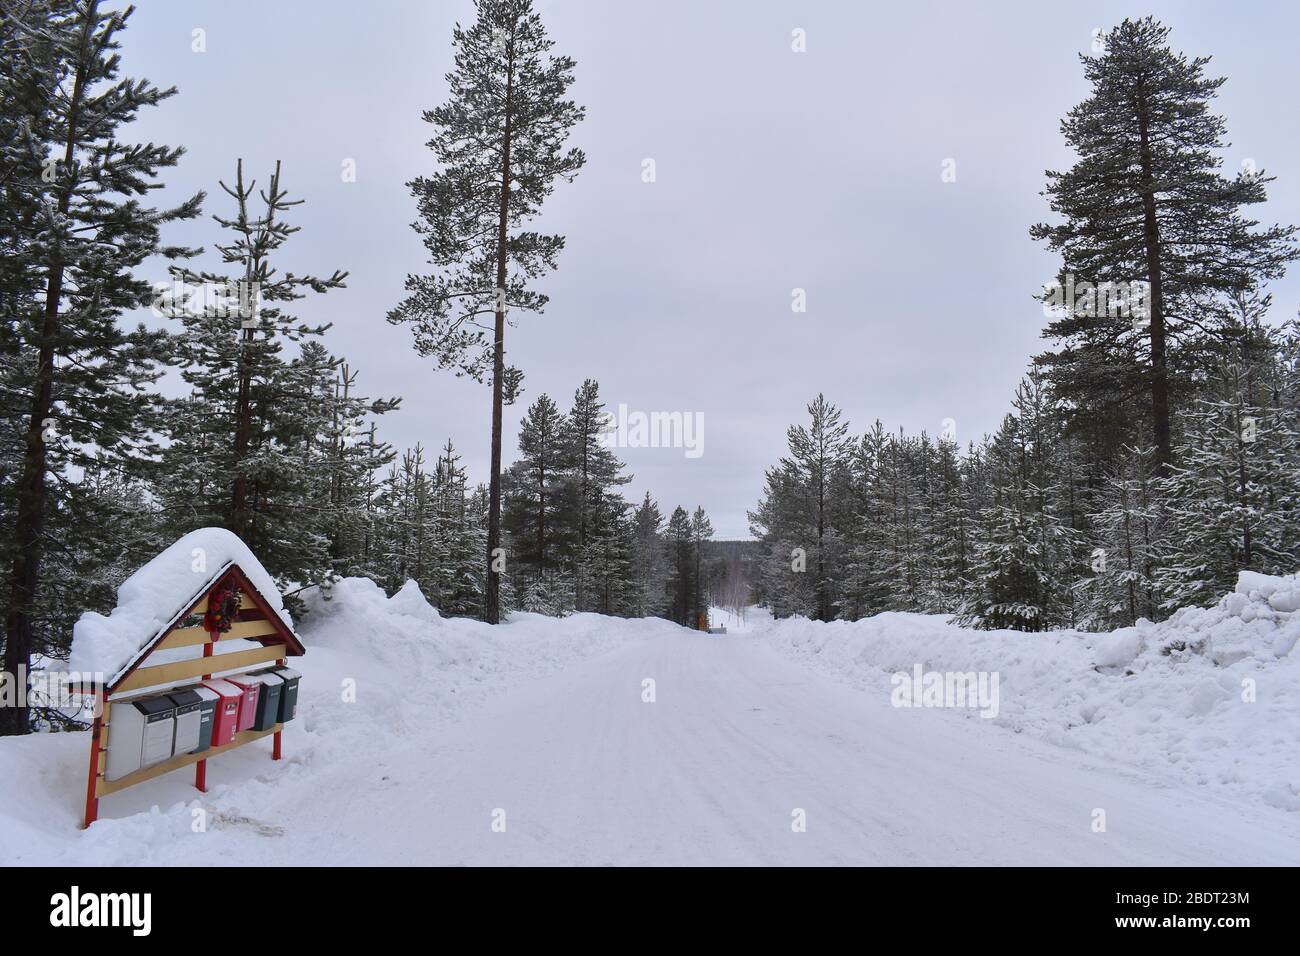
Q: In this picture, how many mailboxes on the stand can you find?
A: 7